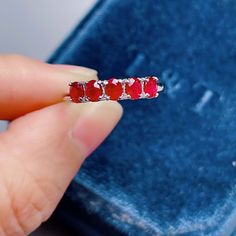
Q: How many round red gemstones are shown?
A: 5